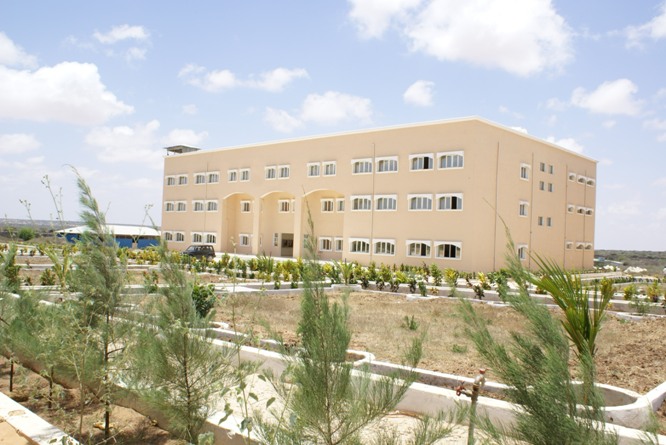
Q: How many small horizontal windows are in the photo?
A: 9